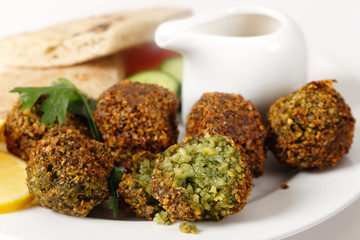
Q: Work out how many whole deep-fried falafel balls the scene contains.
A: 5